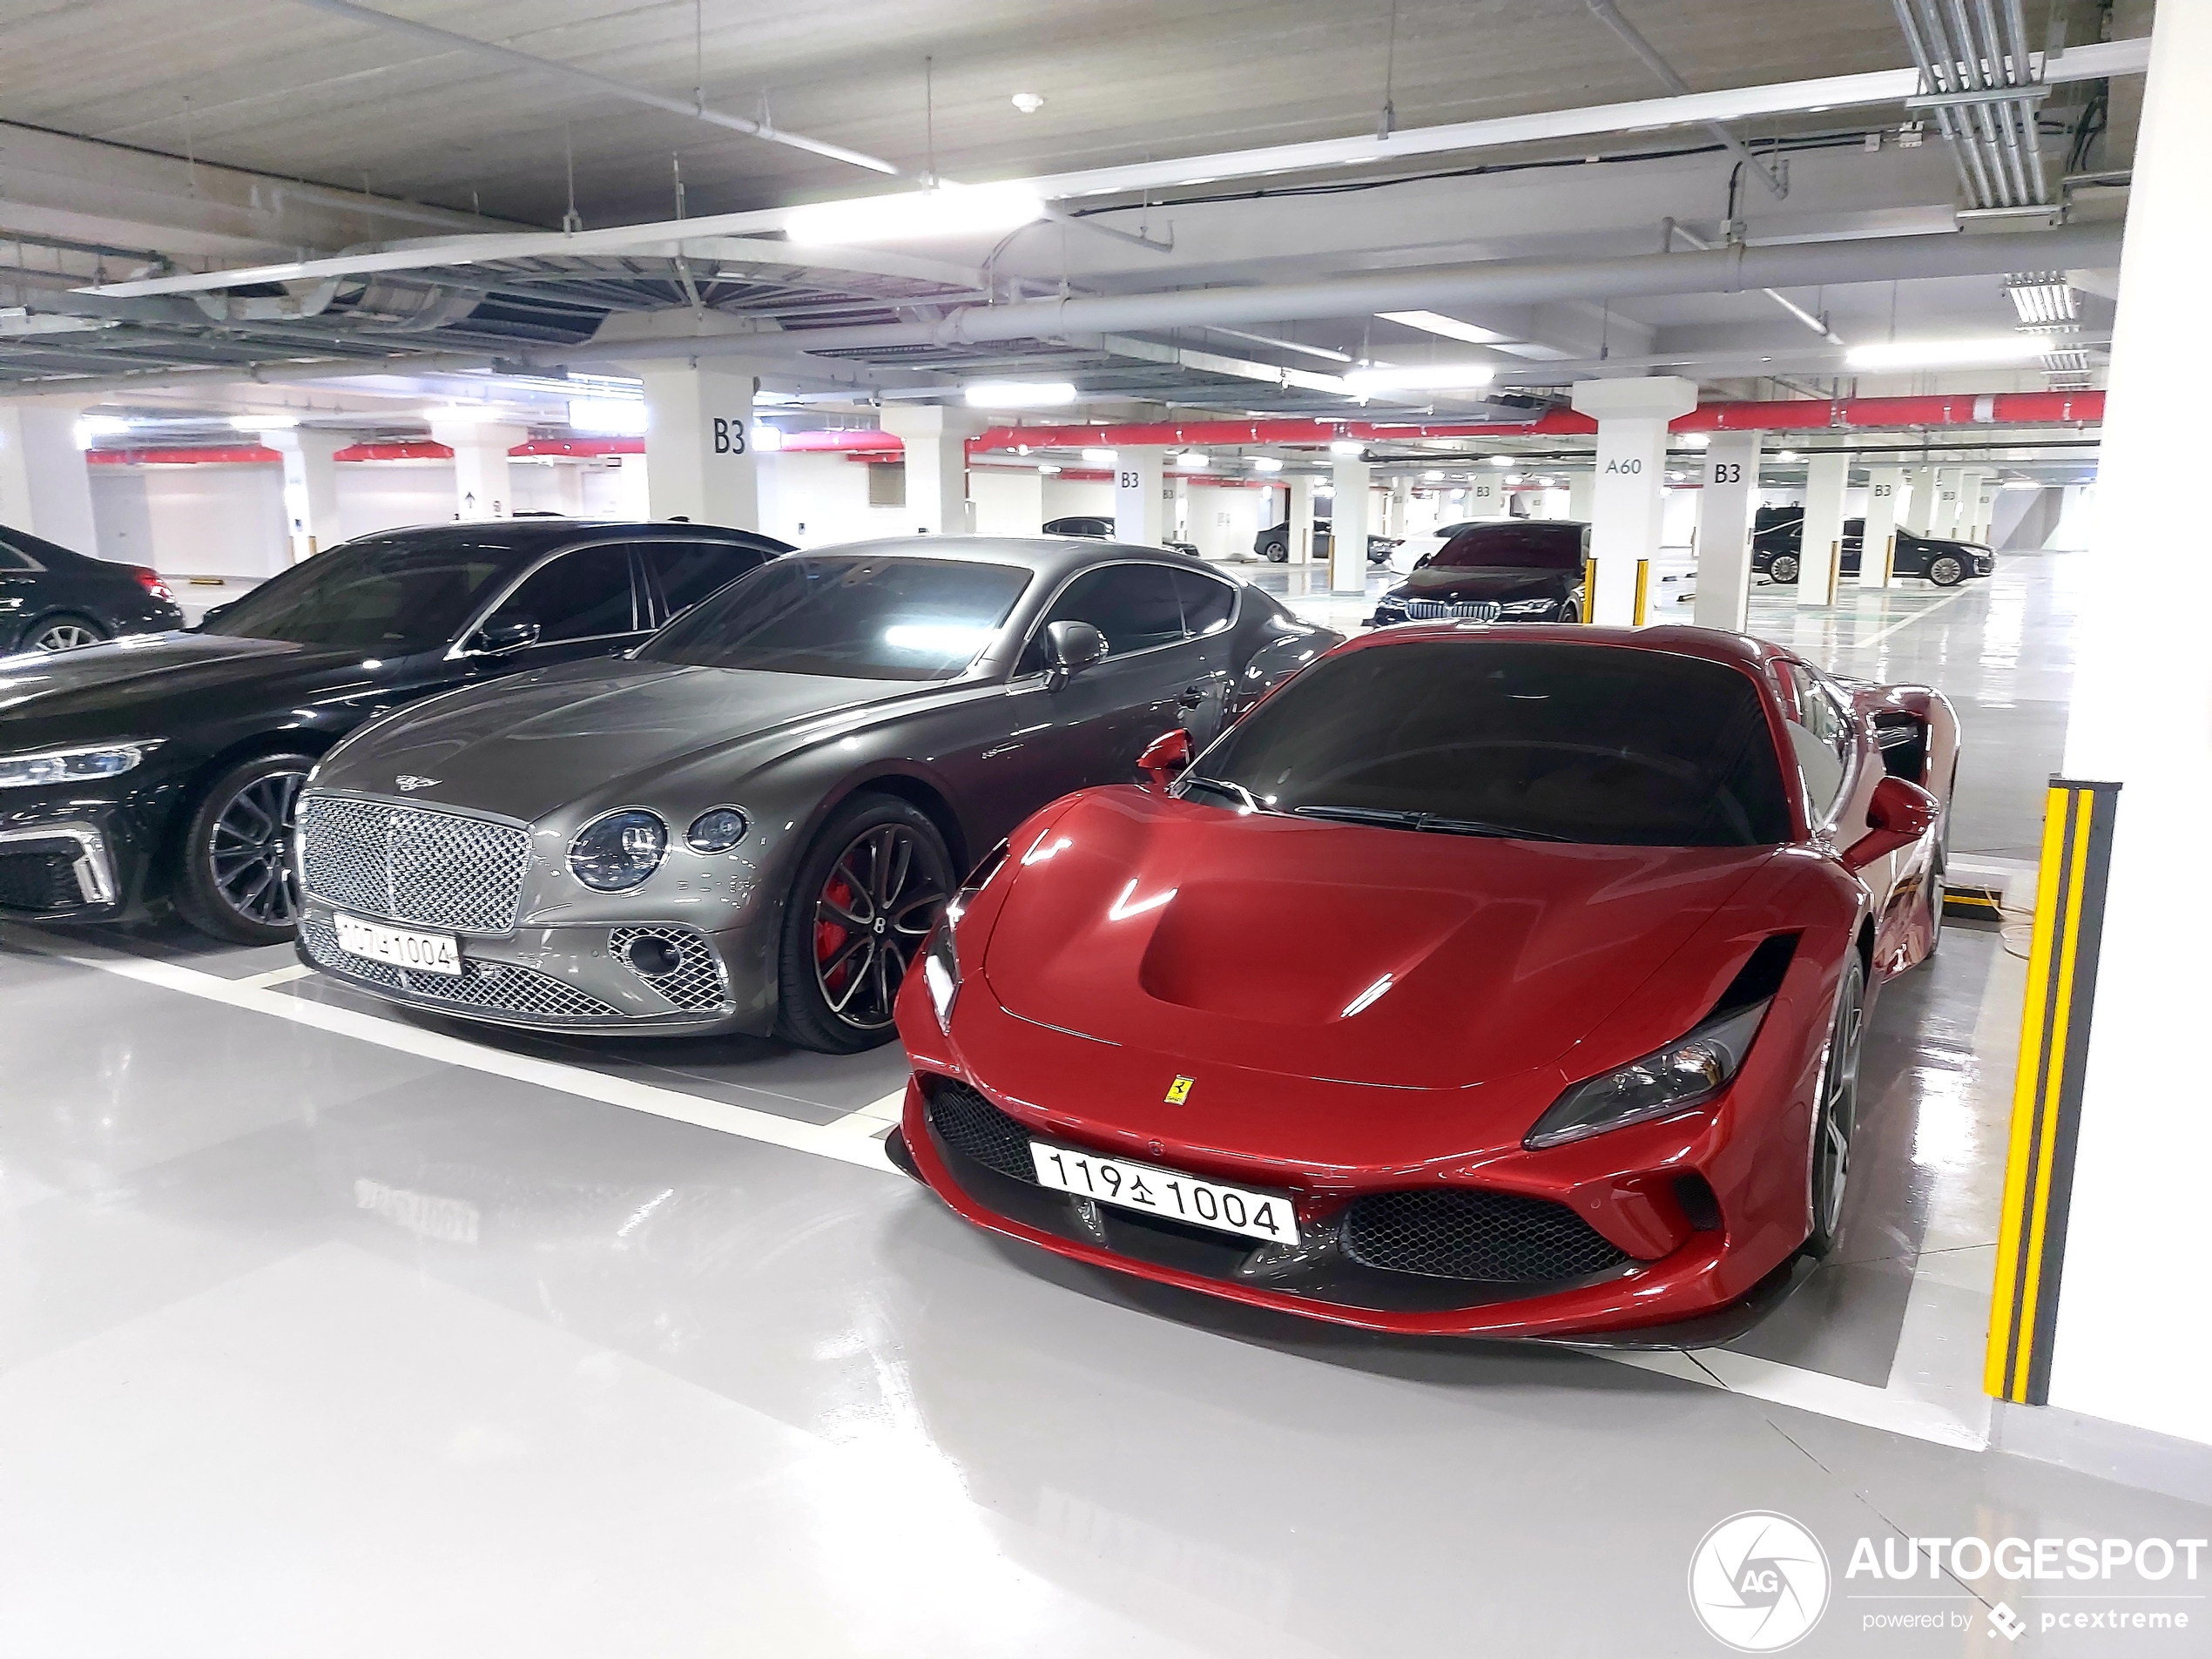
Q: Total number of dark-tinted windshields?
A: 4